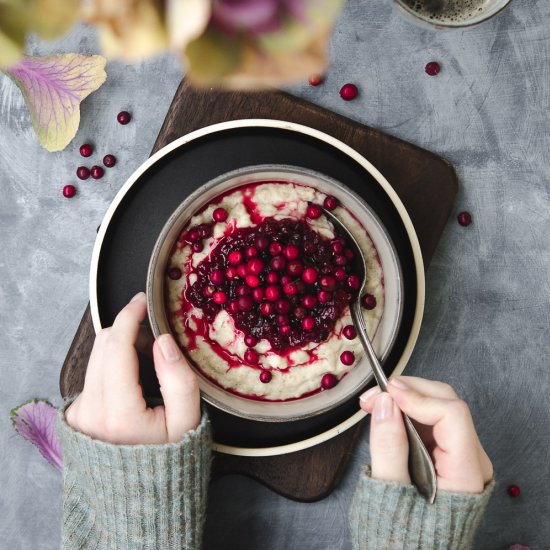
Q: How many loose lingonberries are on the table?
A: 11